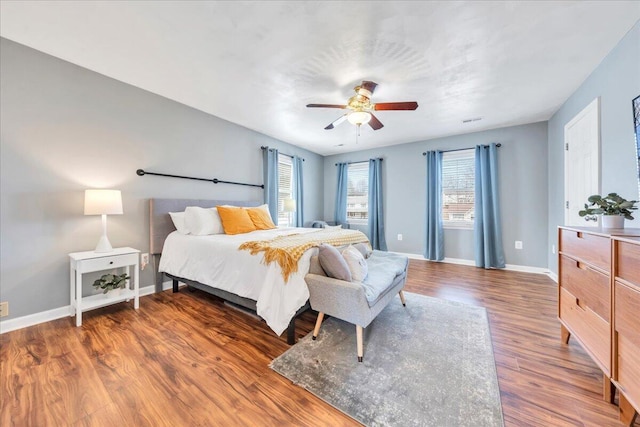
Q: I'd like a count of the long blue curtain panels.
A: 6